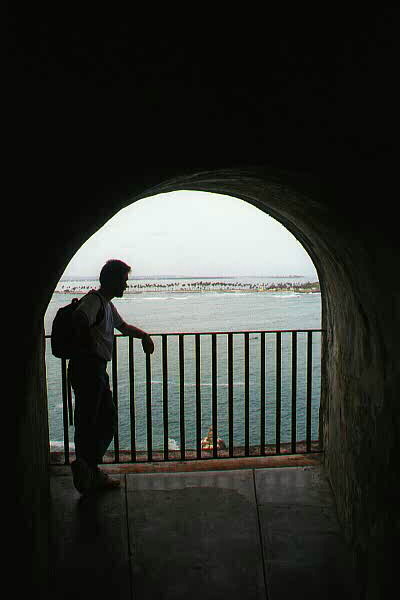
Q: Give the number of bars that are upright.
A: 14